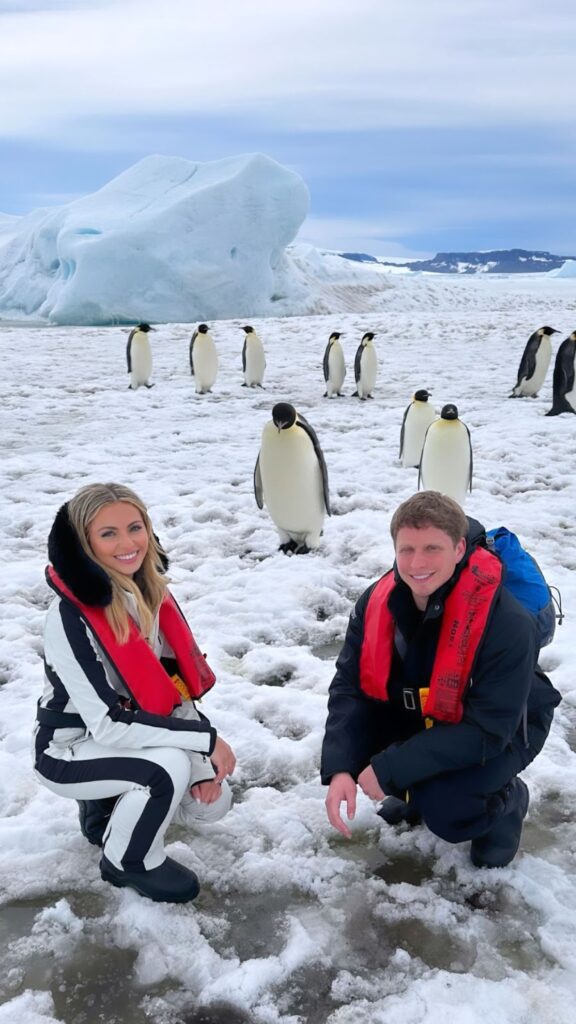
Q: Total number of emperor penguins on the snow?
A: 10